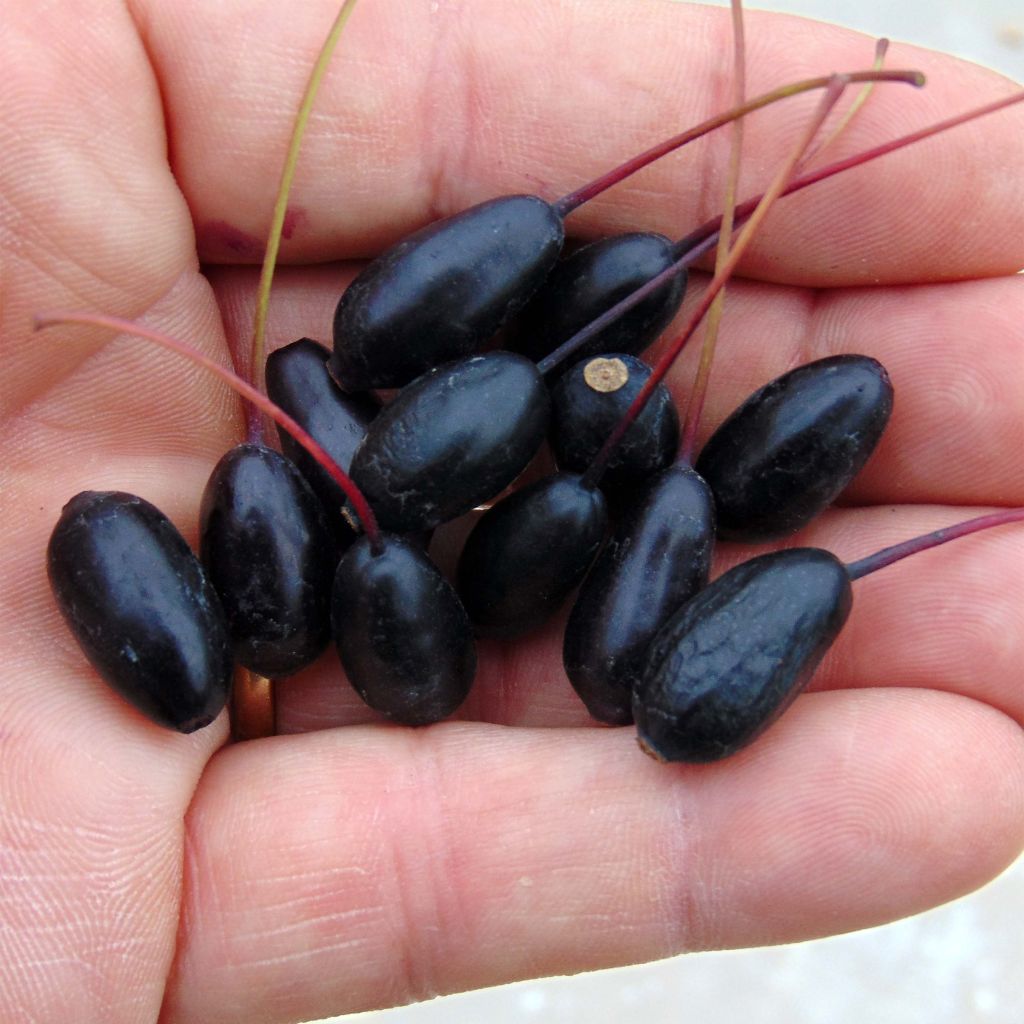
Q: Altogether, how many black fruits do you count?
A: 12